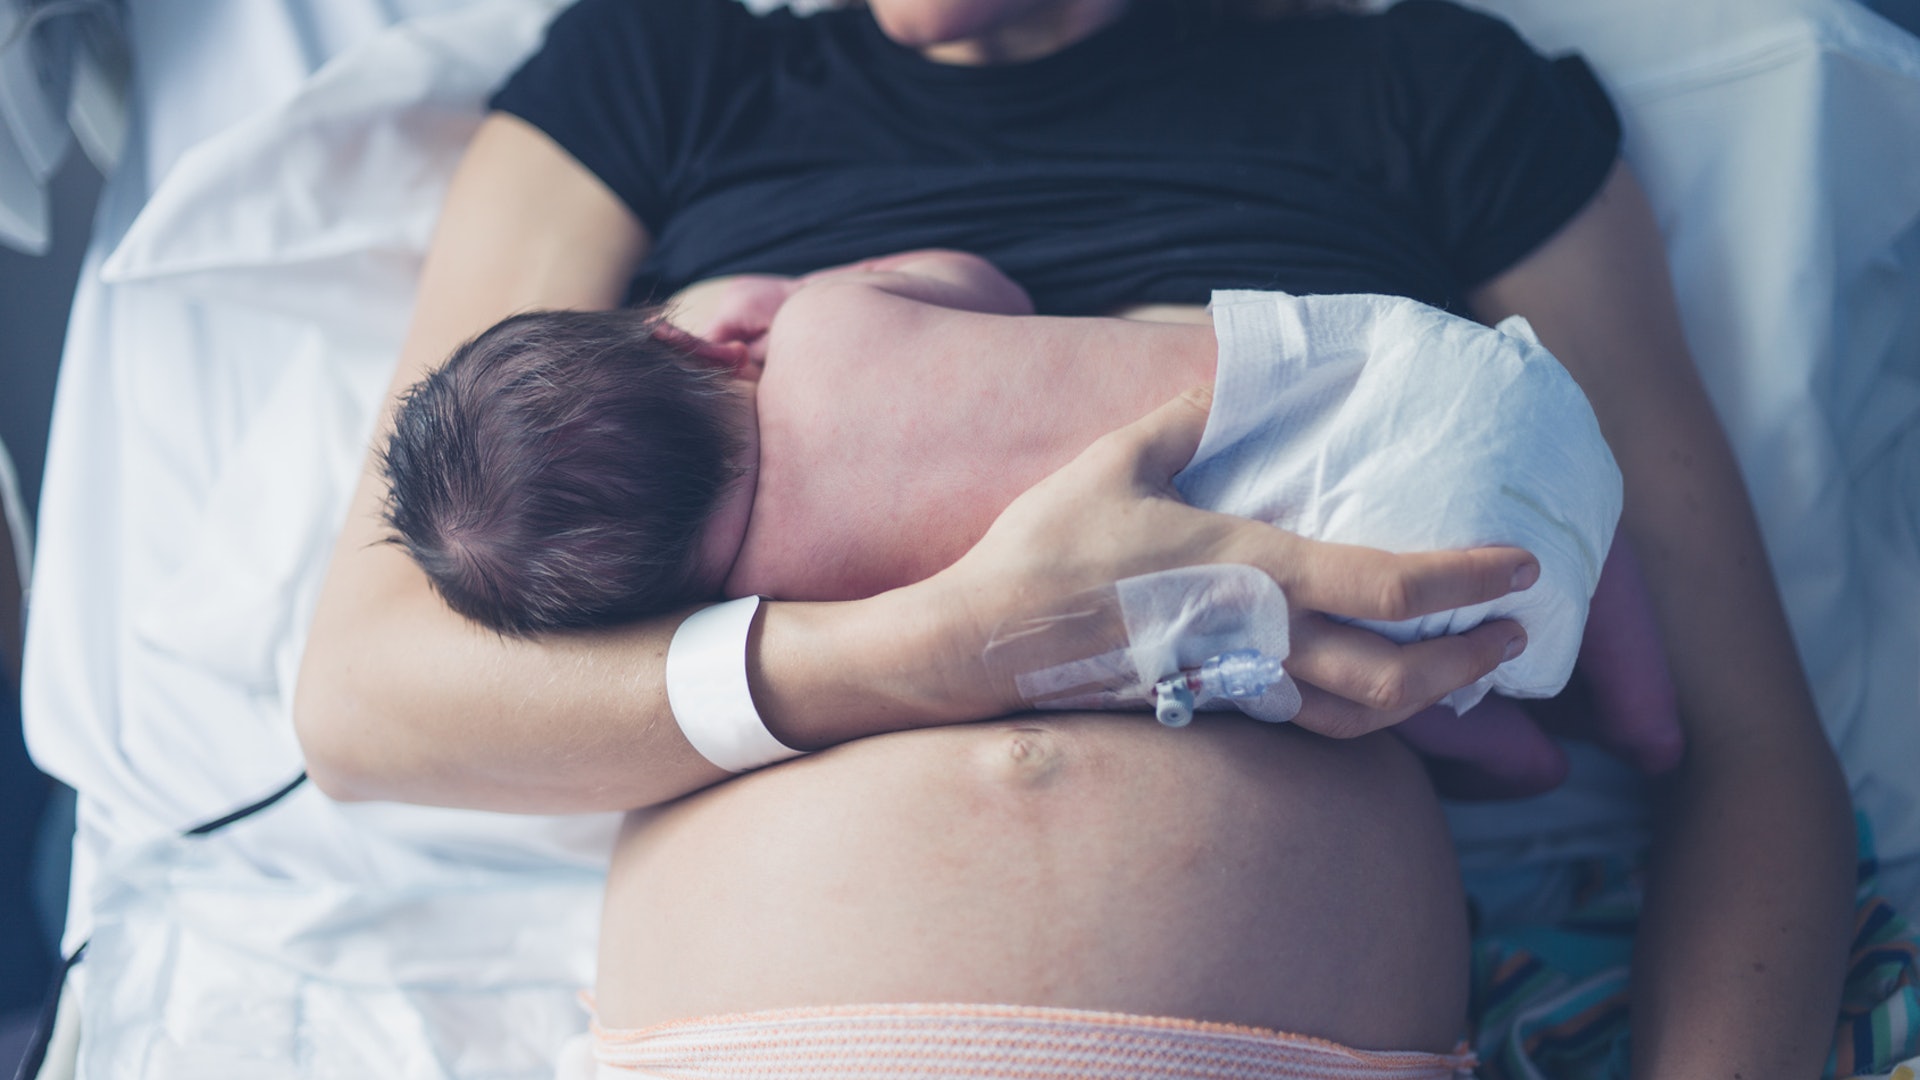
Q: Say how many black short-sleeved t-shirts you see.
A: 1